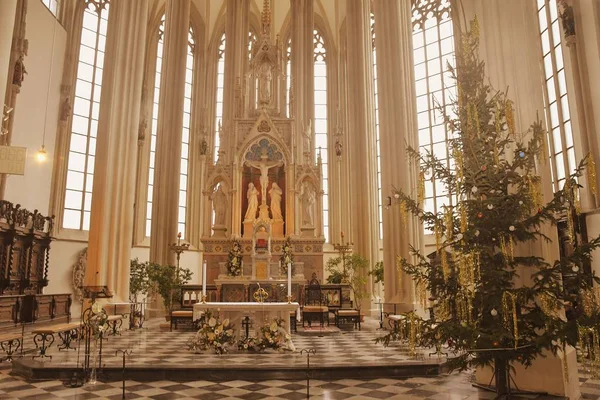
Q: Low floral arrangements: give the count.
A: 2